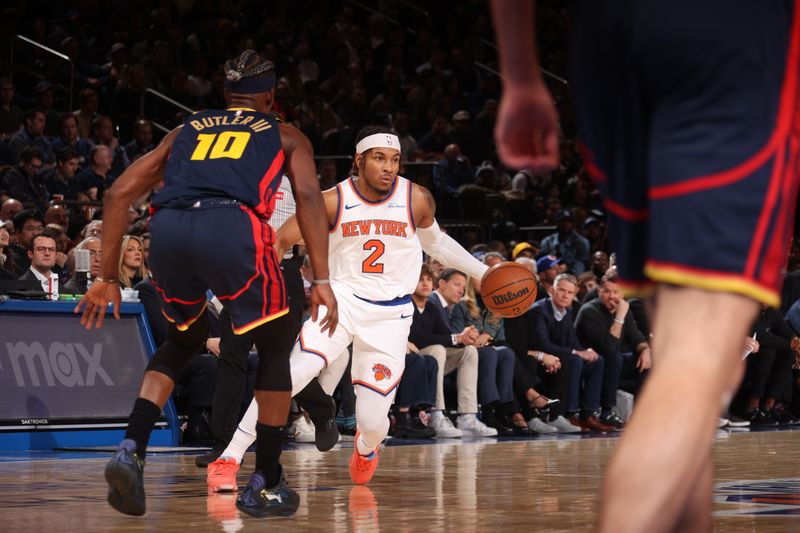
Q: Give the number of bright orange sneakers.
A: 2